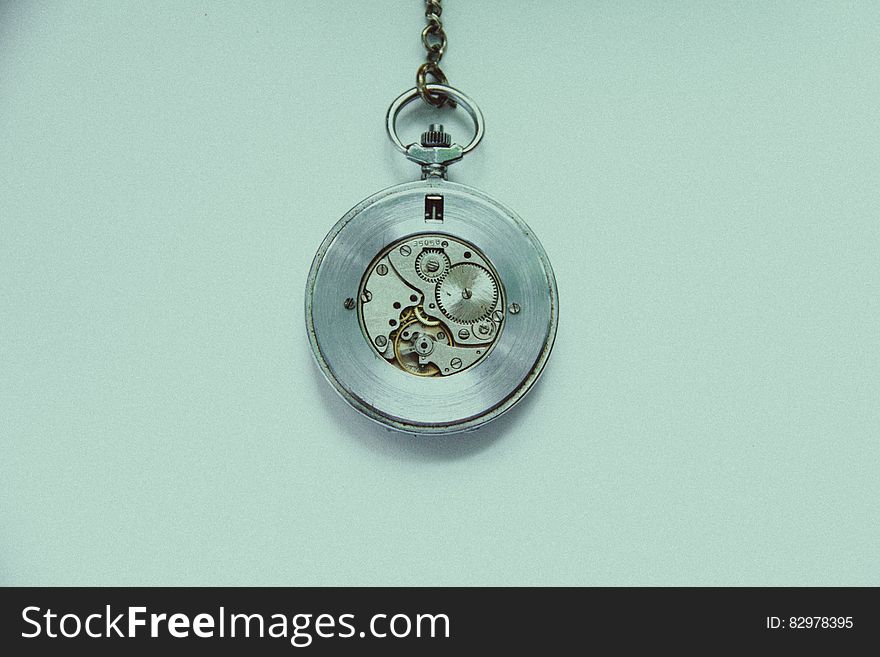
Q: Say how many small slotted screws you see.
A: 13